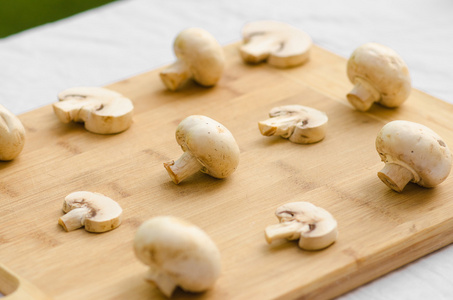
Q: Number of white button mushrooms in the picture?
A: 11